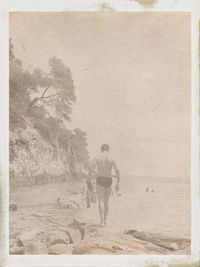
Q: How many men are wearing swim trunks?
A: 1